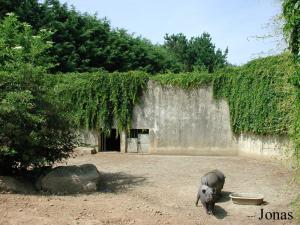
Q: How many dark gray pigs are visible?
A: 1